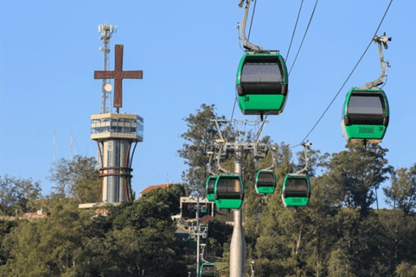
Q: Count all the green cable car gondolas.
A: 7